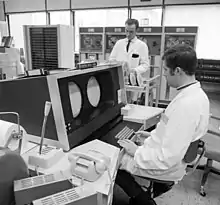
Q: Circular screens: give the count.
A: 2